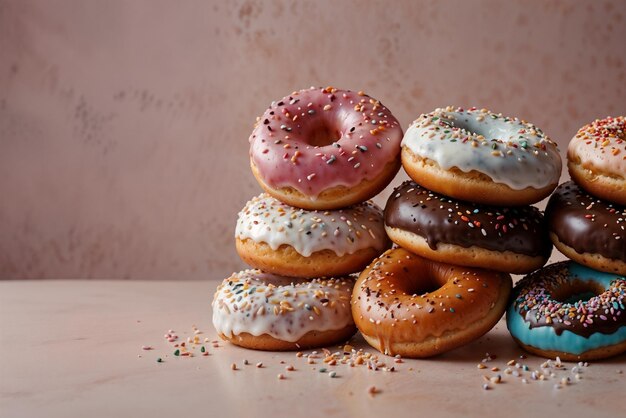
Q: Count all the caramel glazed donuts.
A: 1